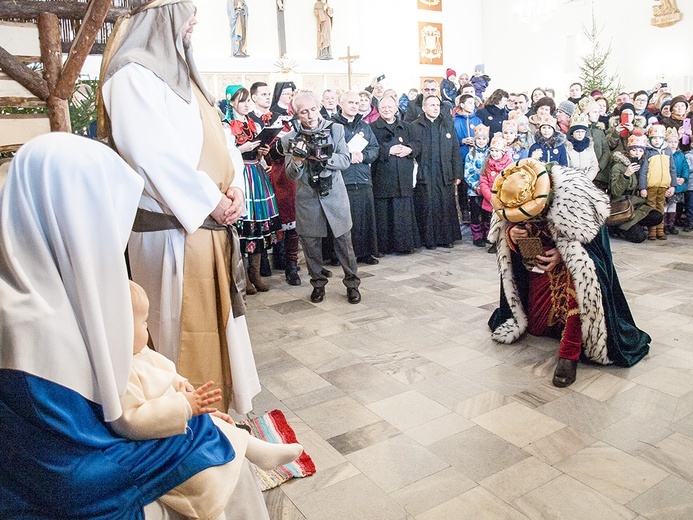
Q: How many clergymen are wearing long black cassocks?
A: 3